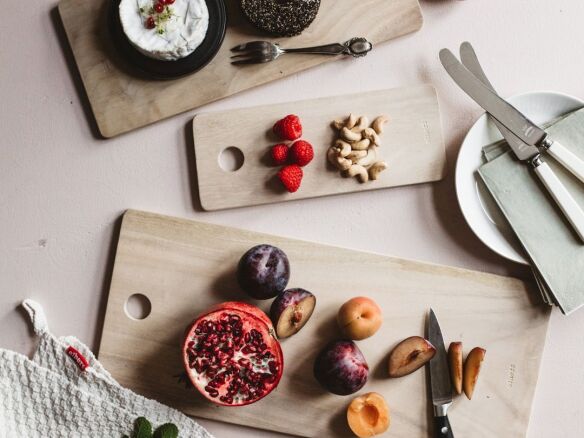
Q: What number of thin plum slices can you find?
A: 2